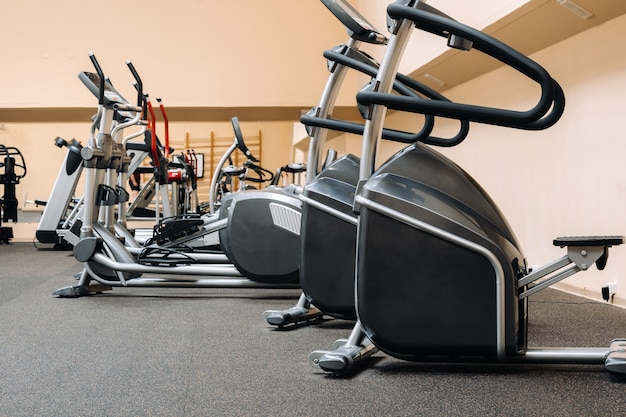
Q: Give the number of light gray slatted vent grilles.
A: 1